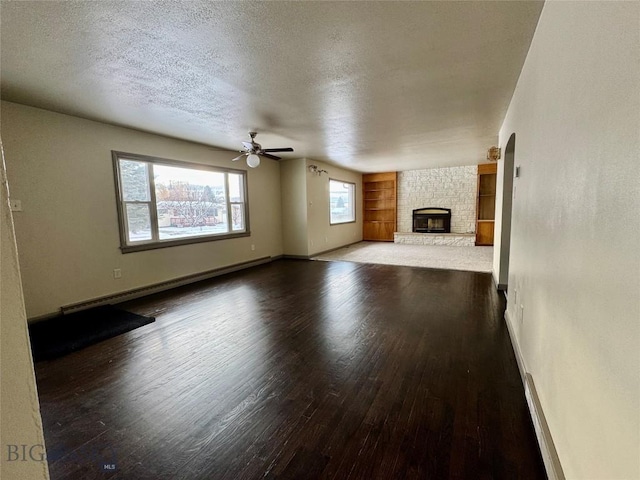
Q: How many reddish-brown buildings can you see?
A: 1